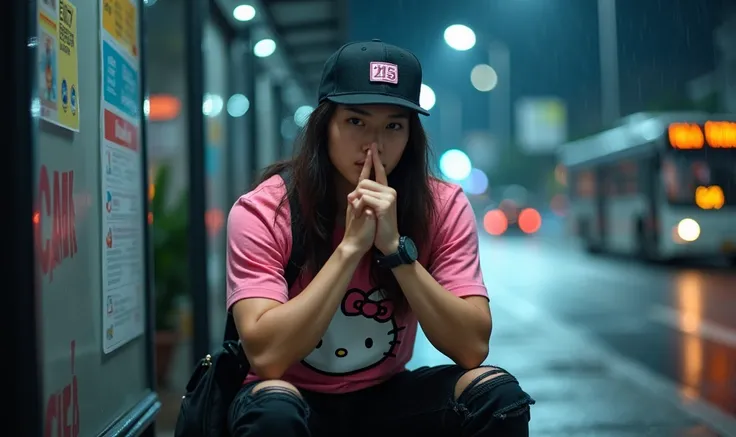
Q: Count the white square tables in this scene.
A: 0